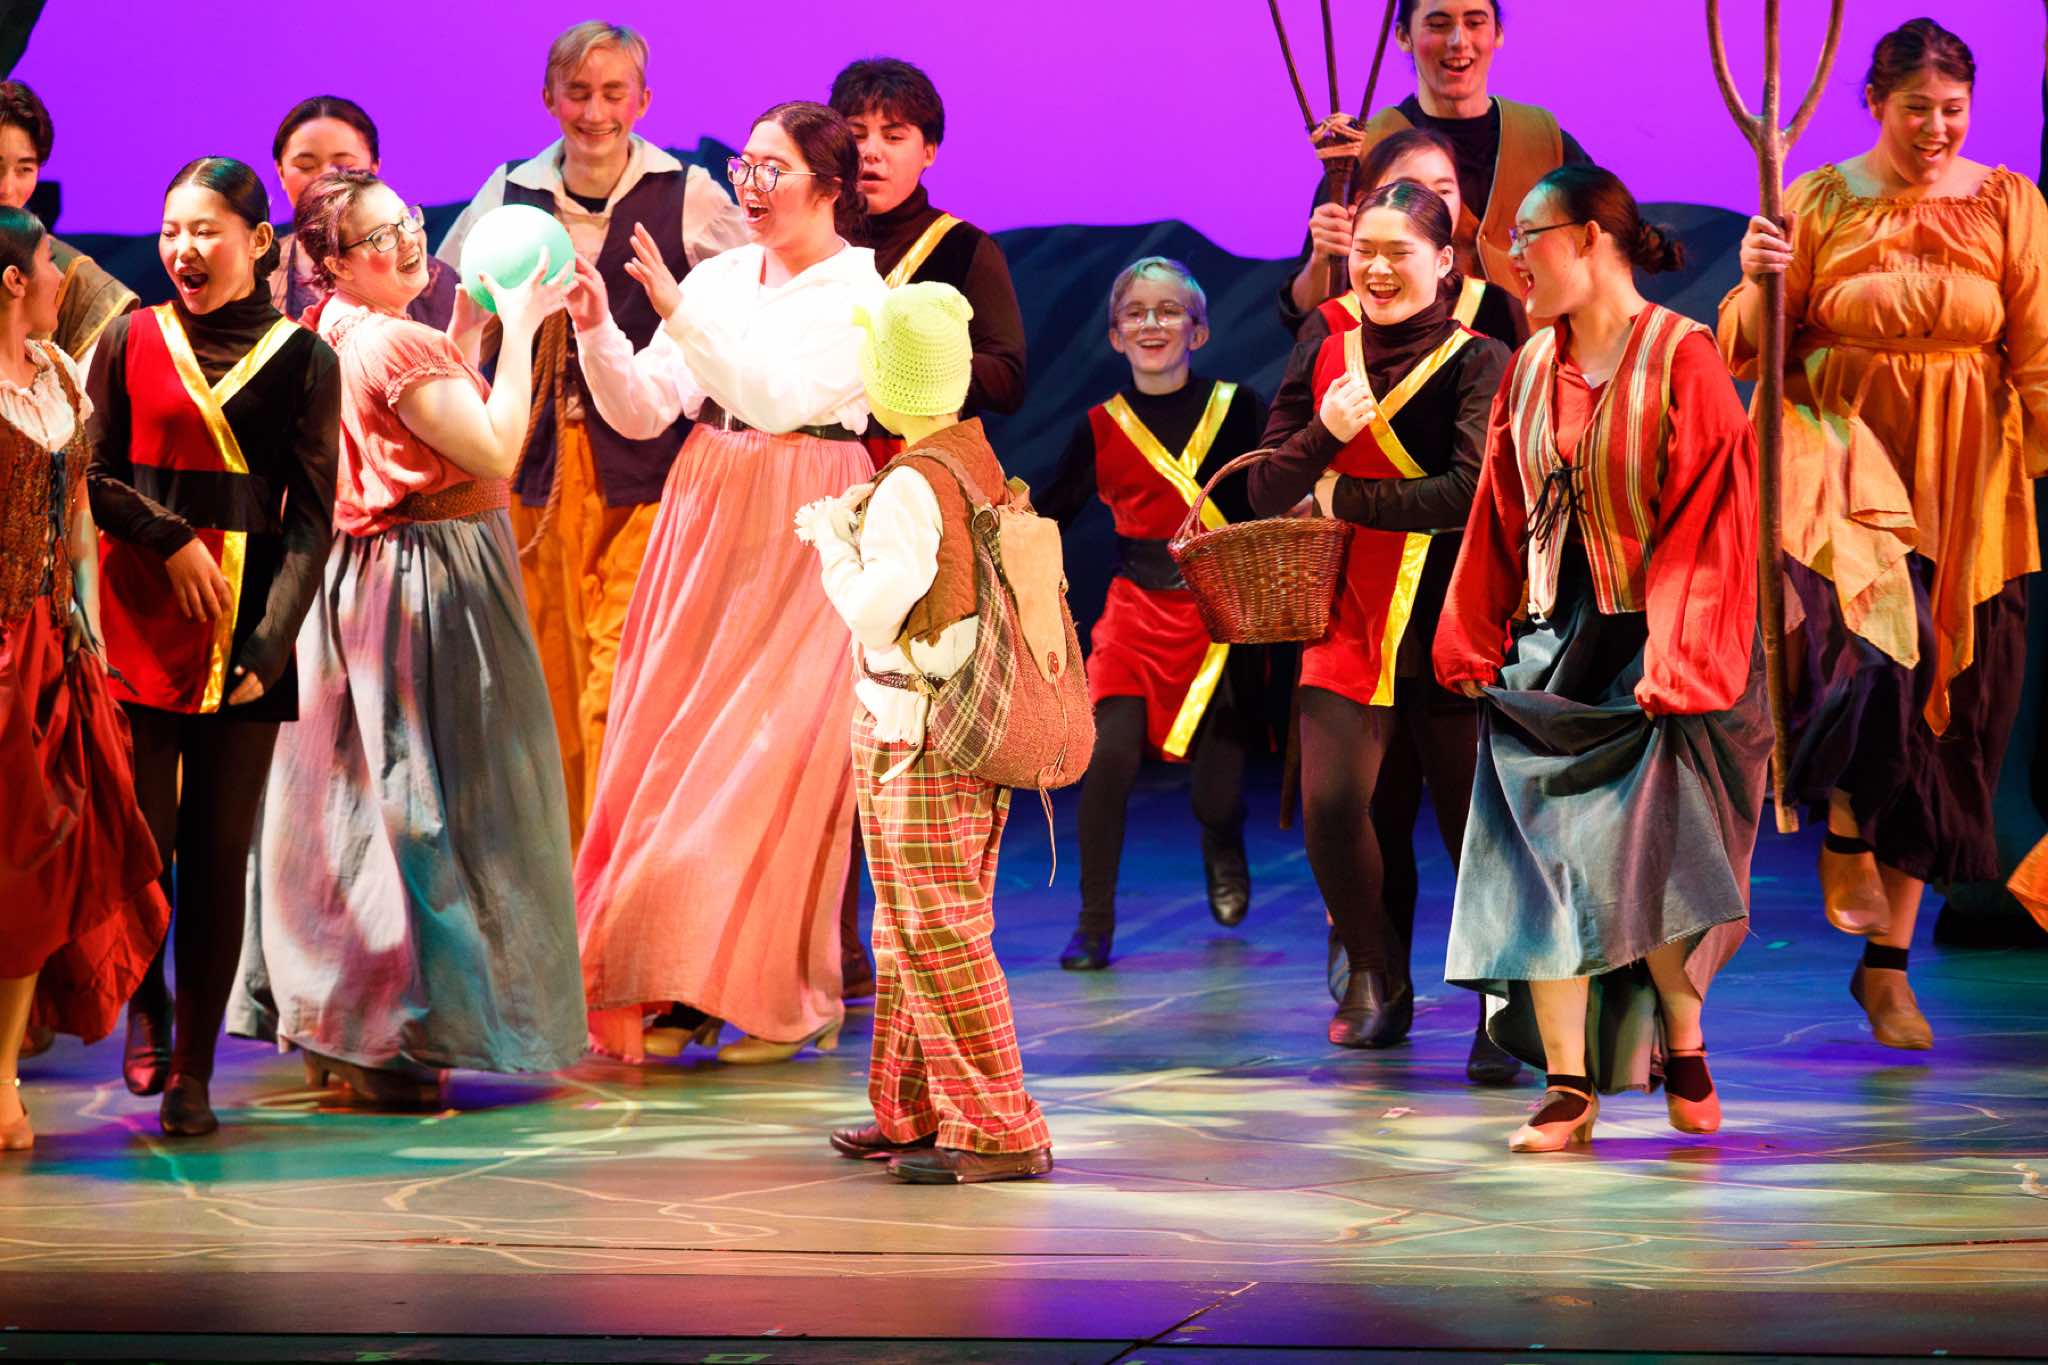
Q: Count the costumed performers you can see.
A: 15